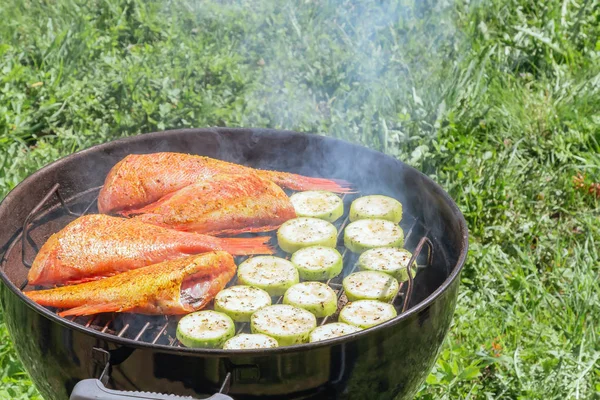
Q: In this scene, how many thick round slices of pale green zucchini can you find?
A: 15